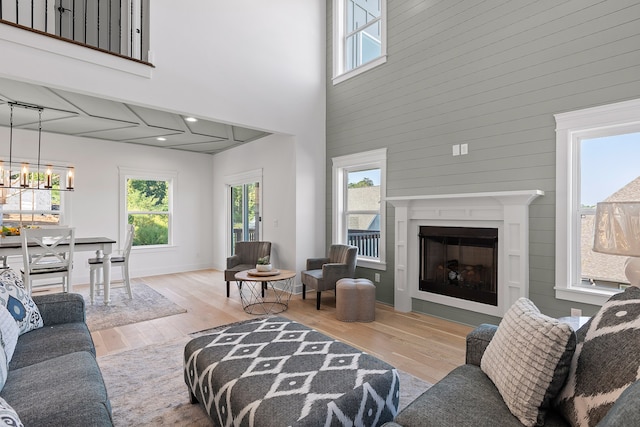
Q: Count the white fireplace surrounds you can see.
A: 1